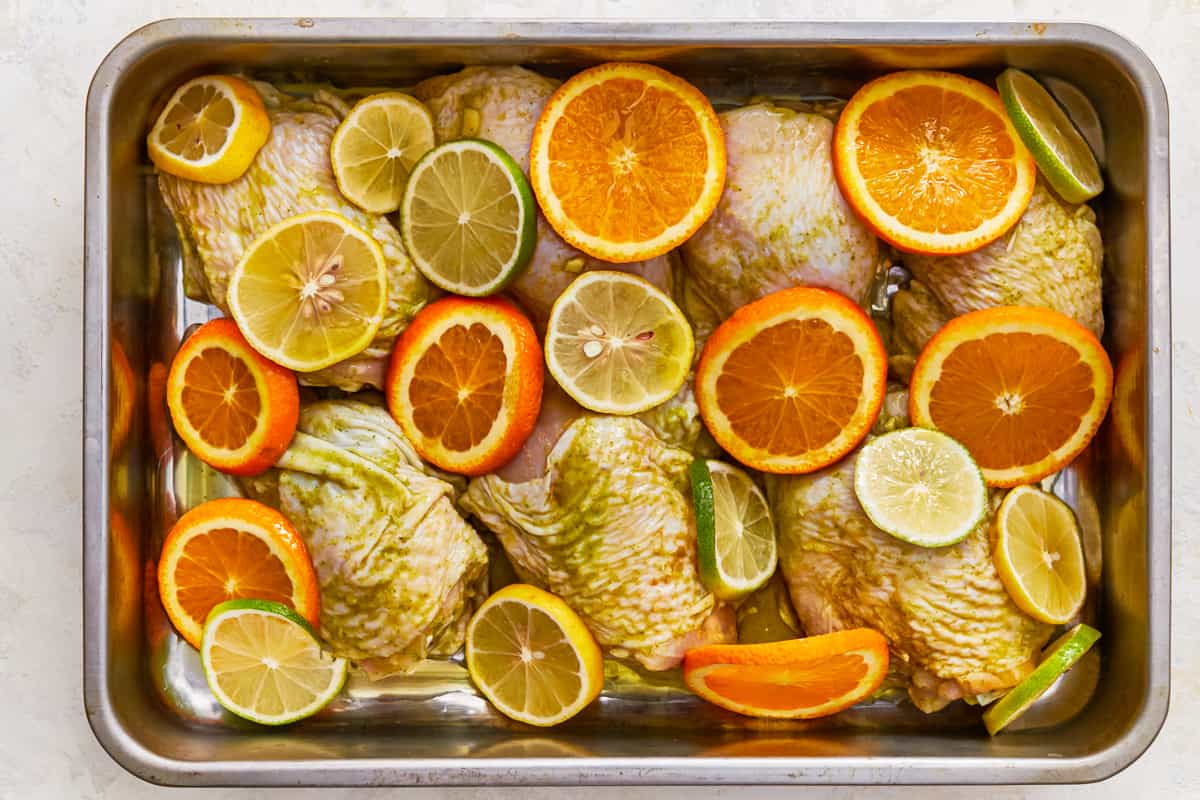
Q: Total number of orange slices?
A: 8